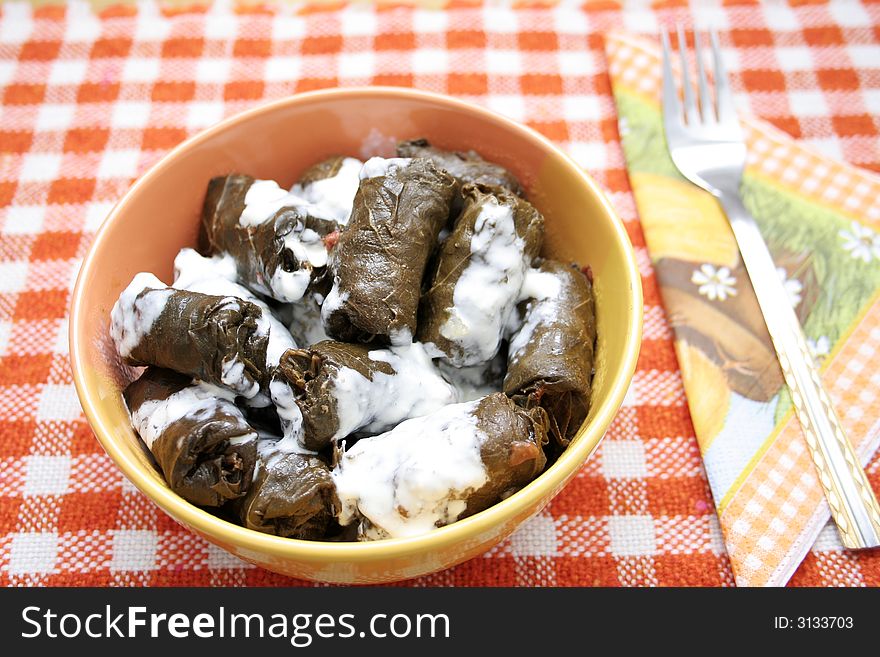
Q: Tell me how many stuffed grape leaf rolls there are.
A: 11